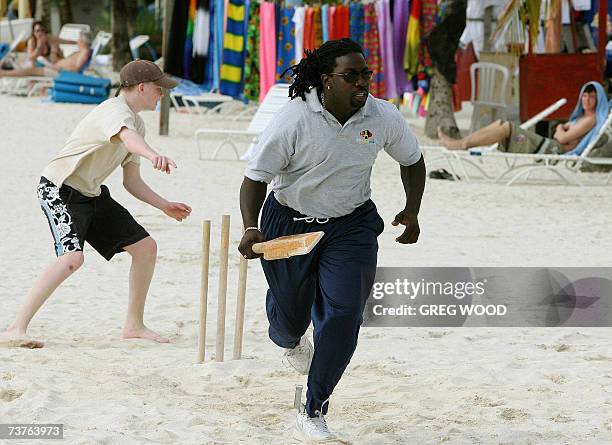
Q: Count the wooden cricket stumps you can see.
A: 3